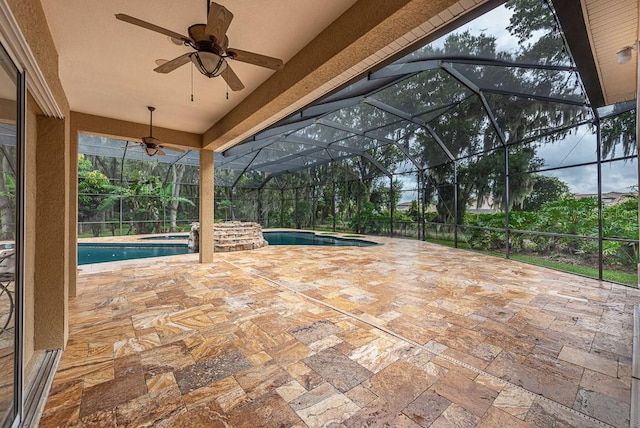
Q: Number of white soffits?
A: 2